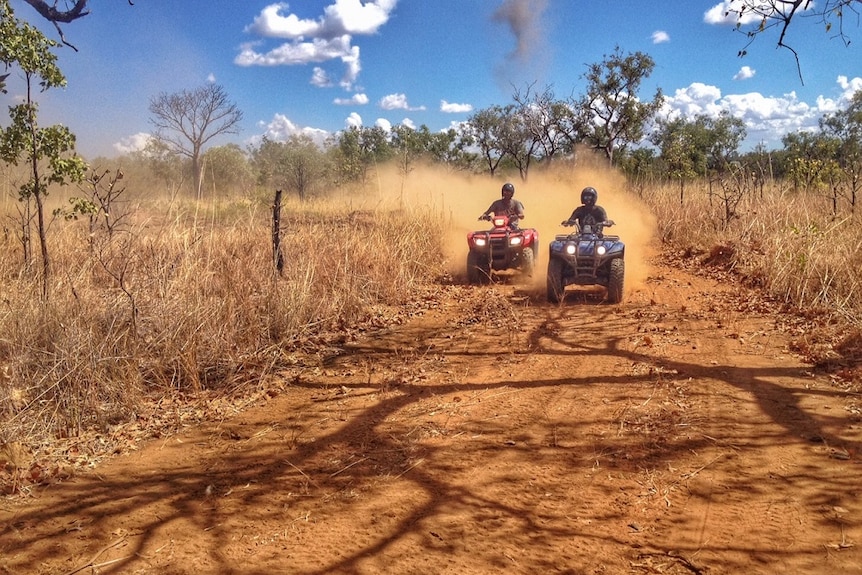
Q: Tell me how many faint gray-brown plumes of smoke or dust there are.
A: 1